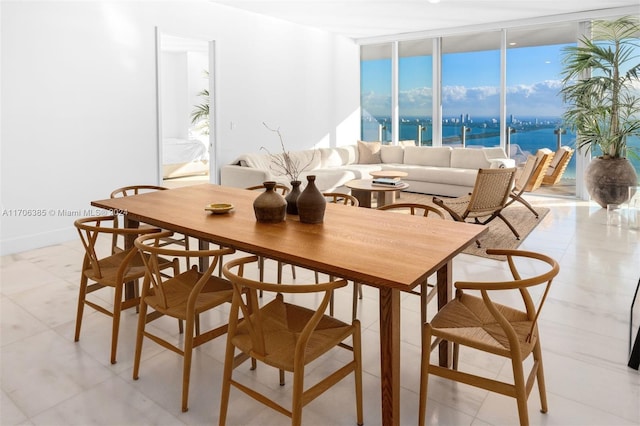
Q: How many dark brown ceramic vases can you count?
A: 3